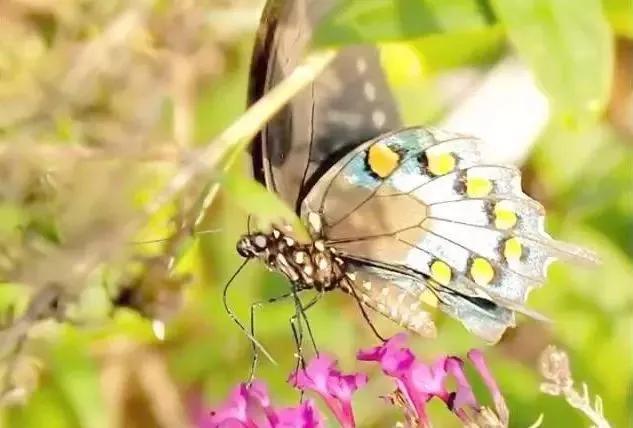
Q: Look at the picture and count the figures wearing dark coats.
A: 0